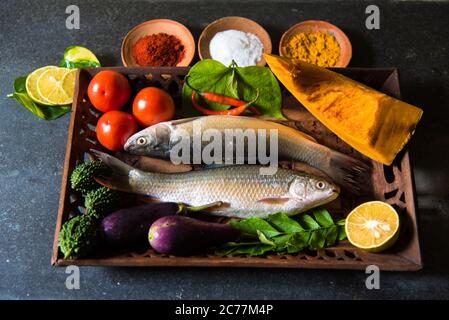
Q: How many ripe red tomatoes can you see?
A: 3